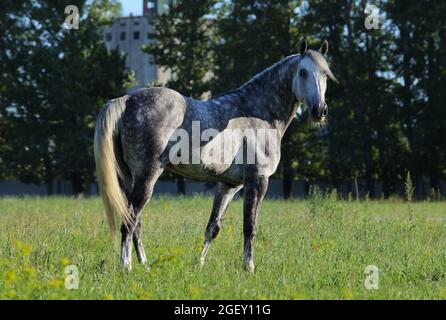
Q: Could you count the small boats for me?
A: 0